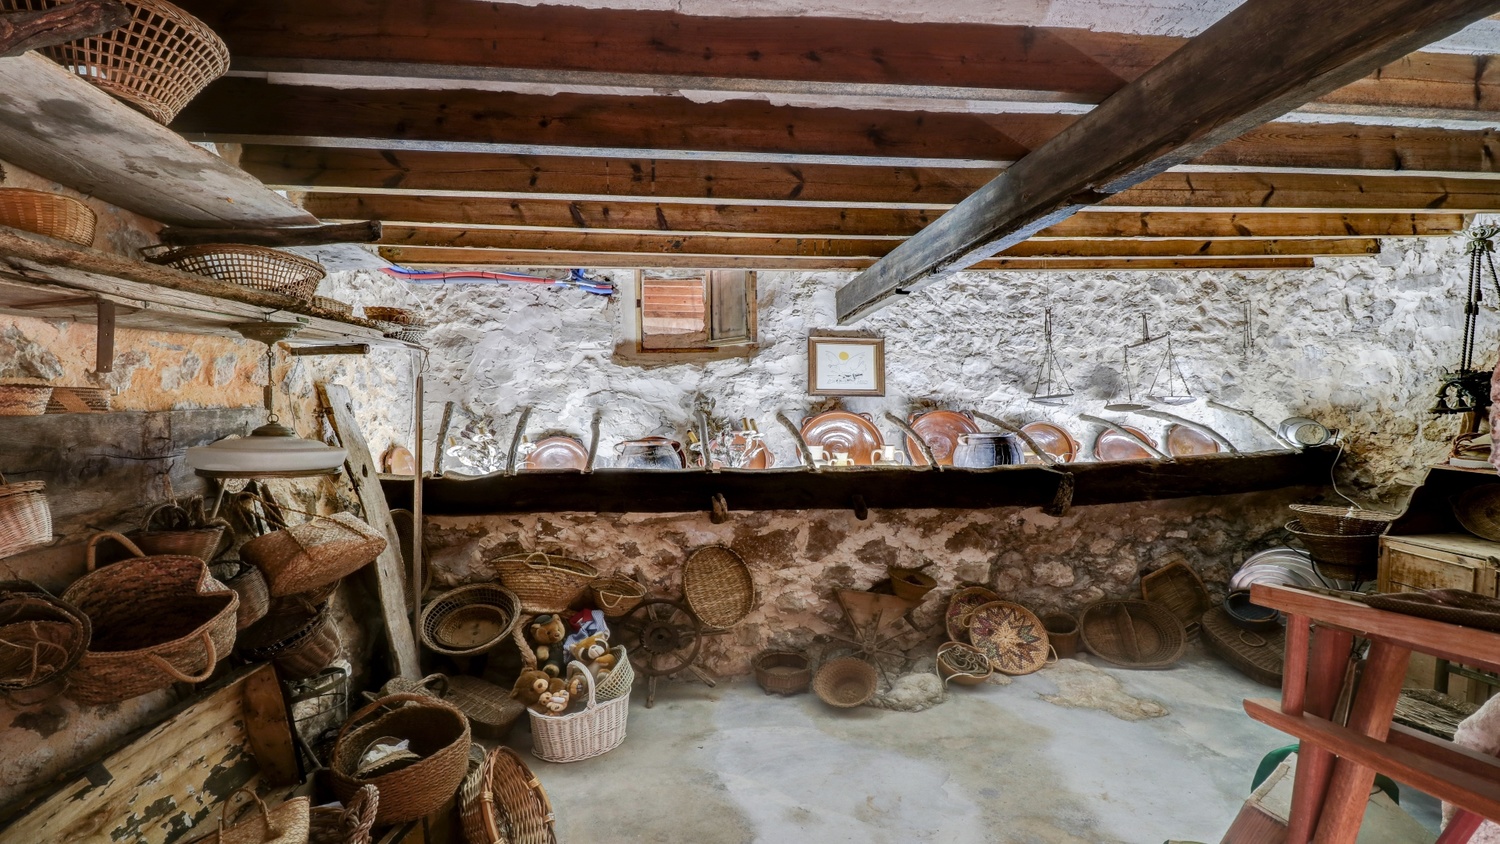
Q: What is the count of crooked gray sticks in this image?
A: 10